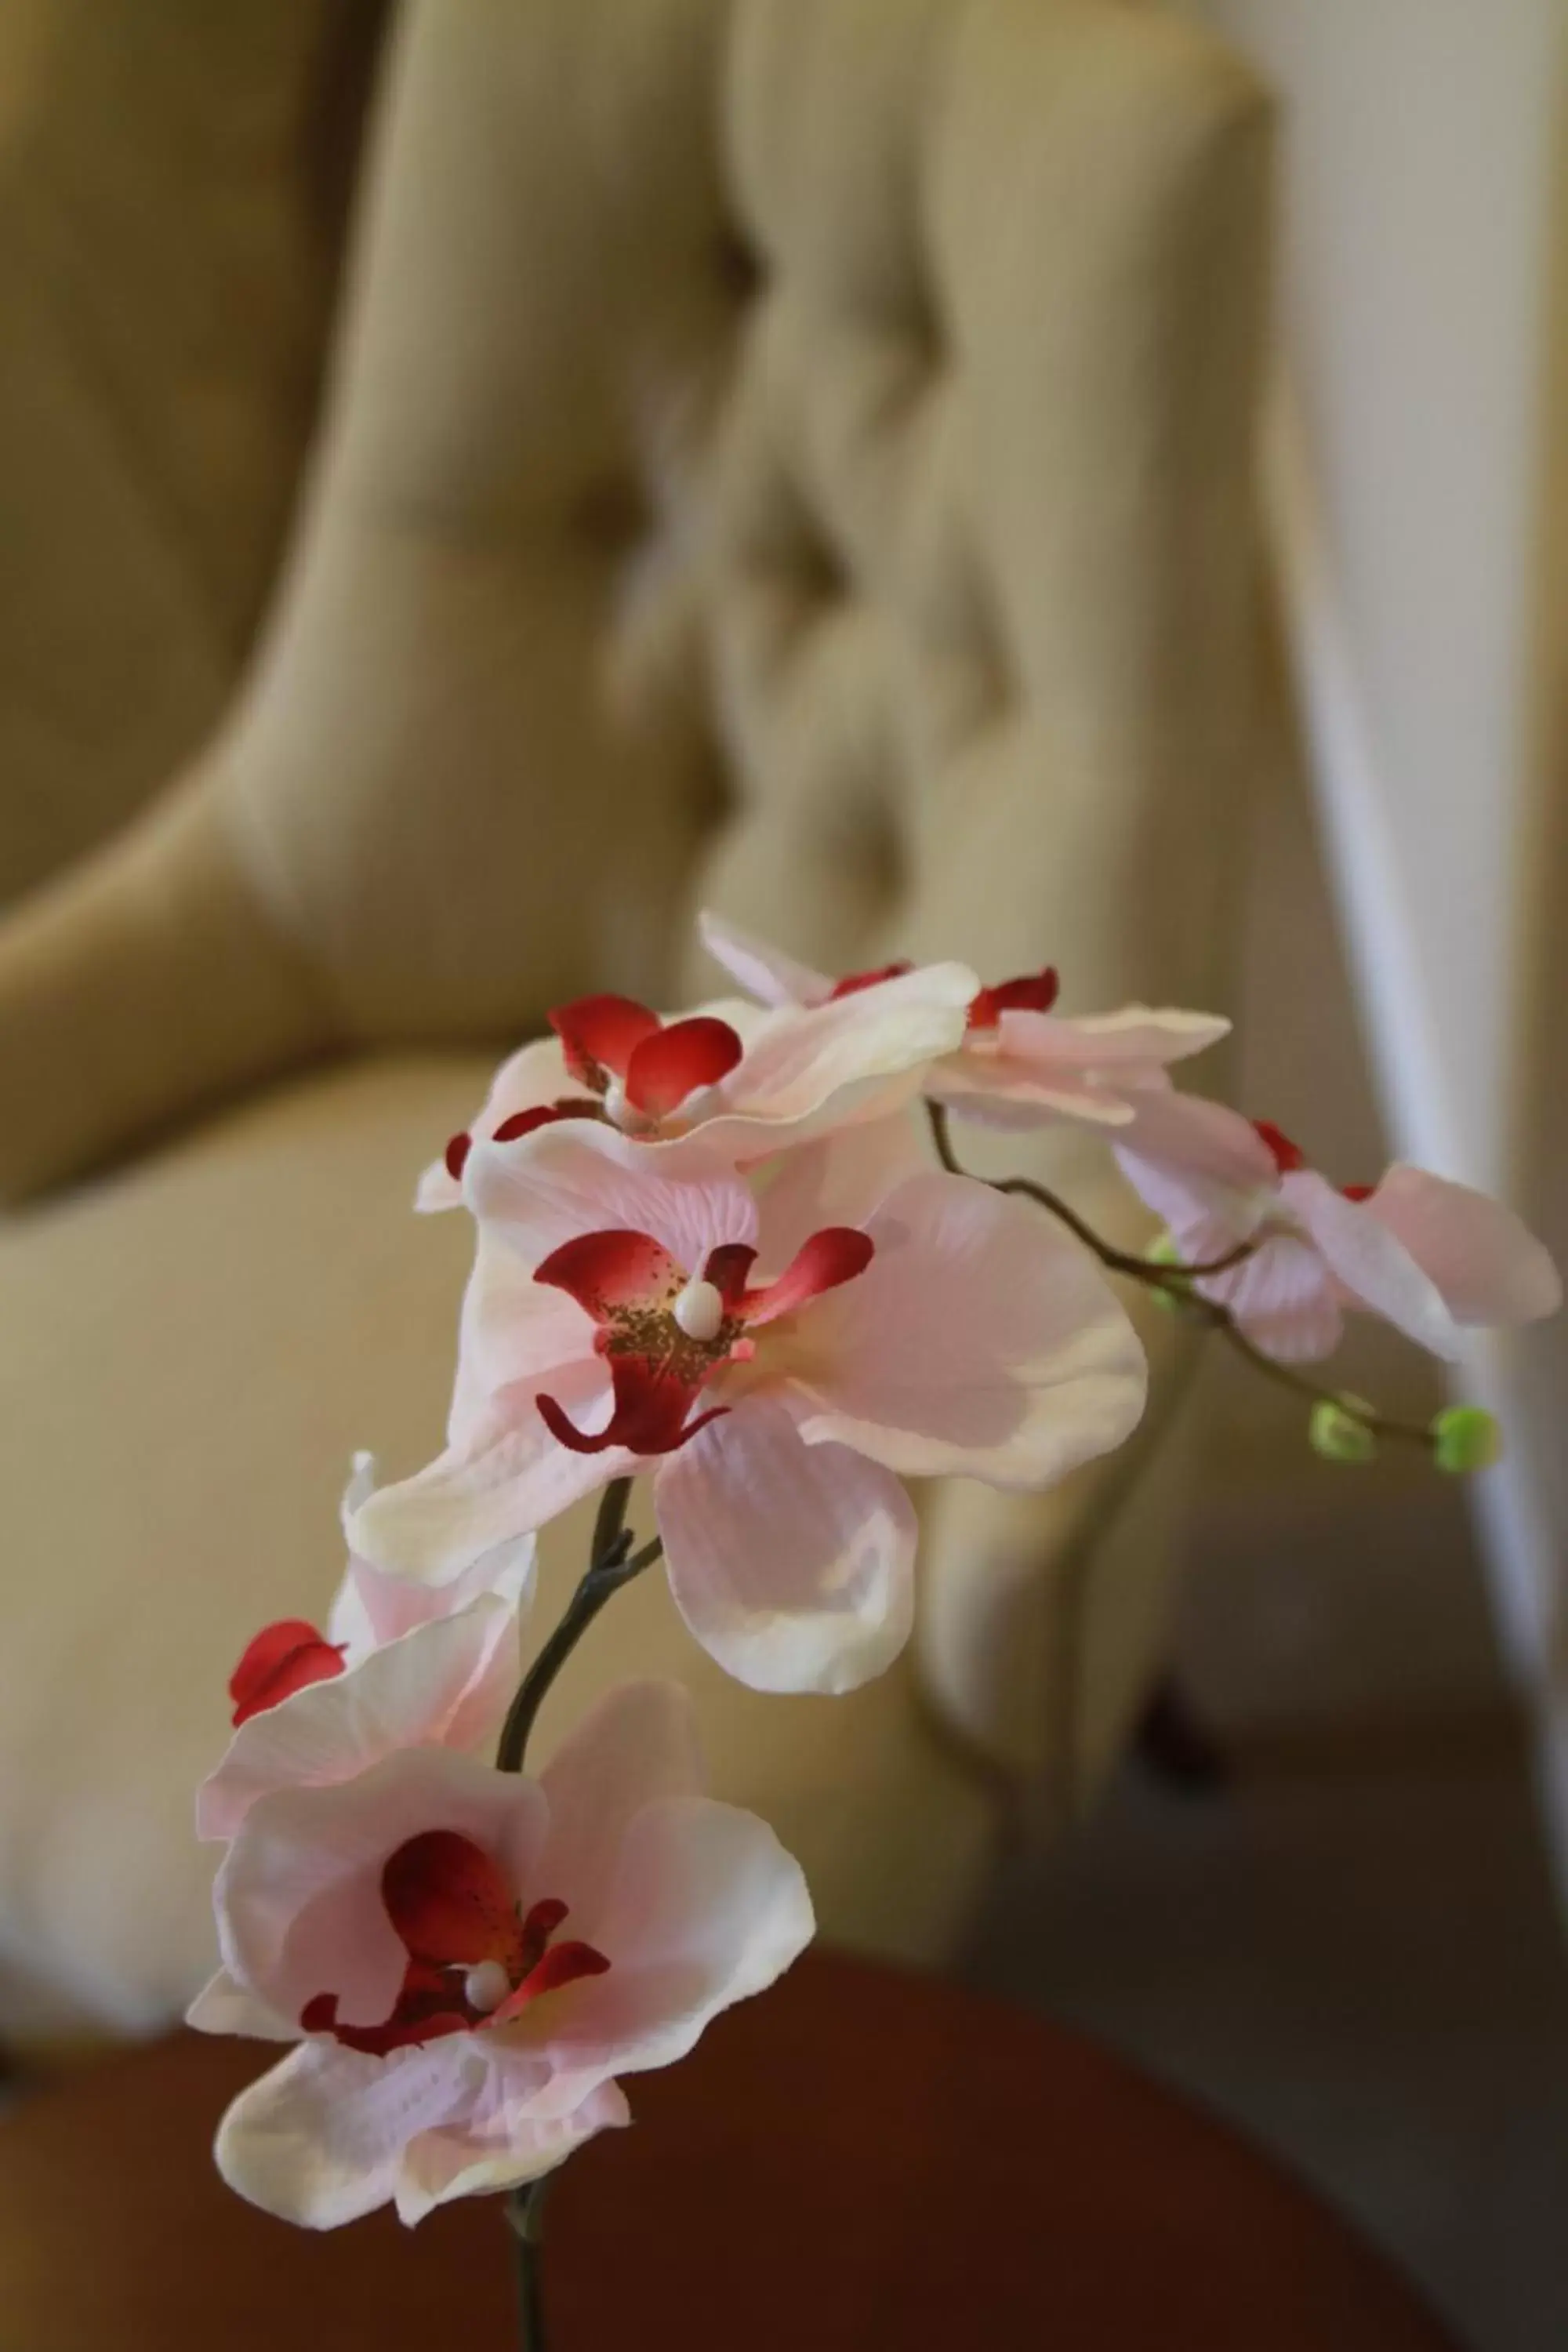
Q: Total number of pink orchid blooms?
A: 6